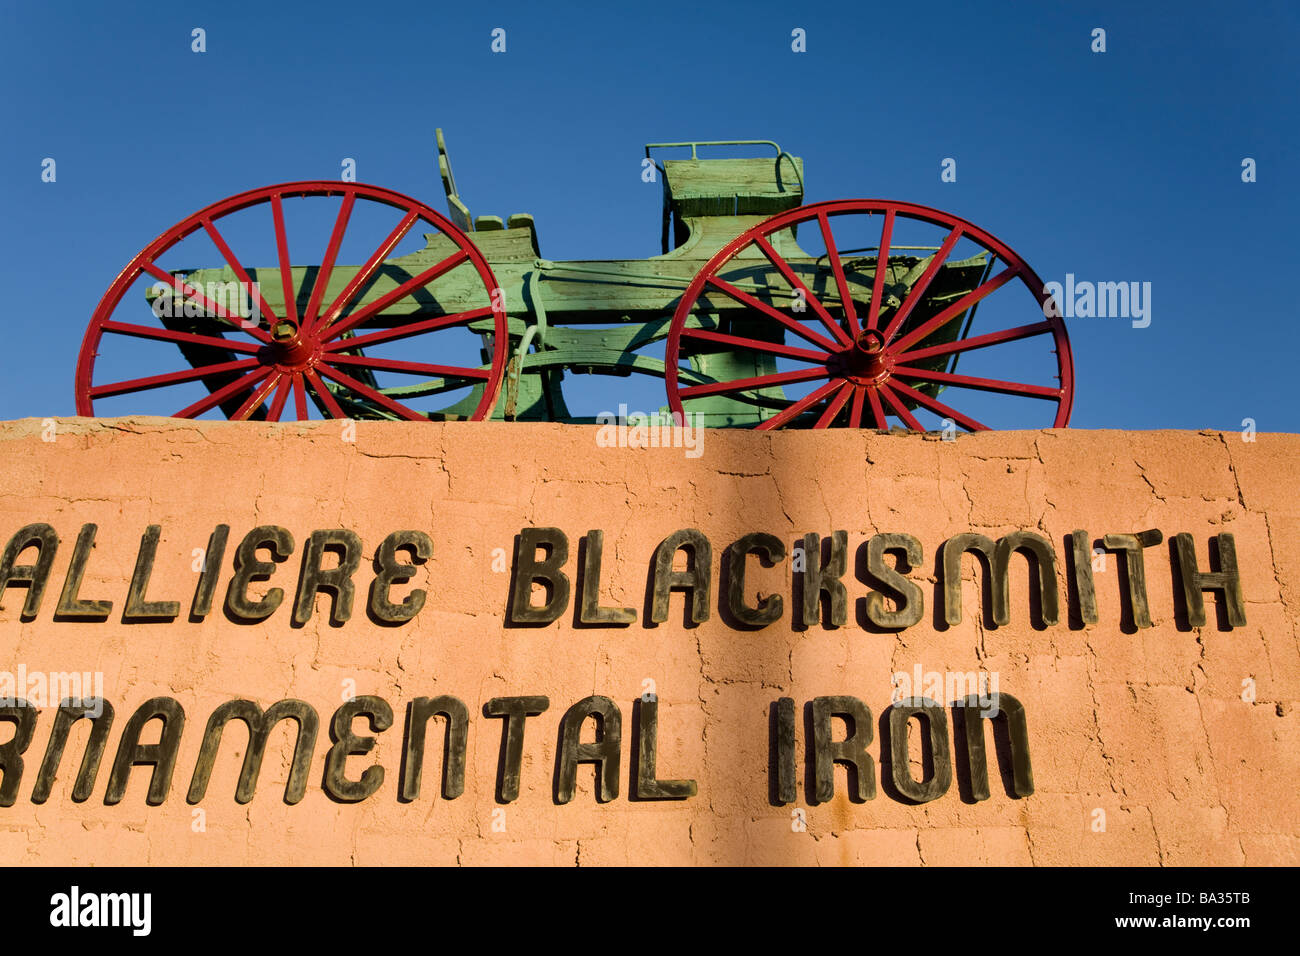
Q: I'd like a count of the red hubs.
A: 2